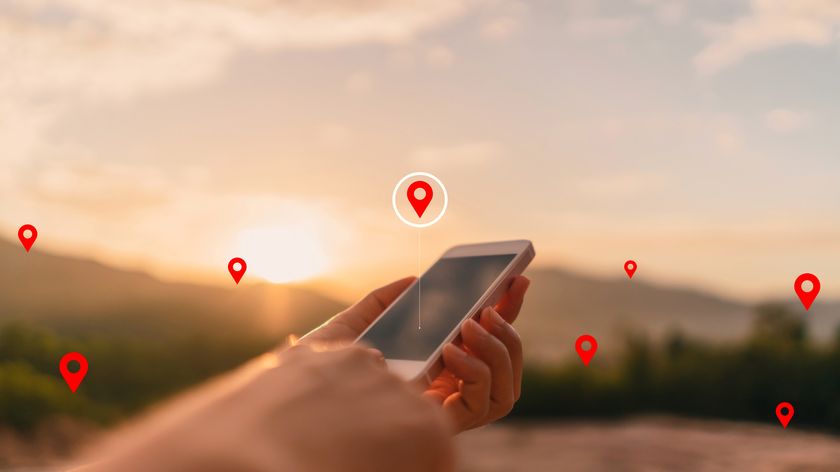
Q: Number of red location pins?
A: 8